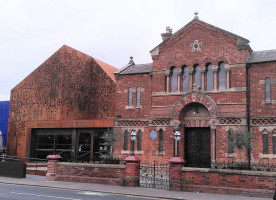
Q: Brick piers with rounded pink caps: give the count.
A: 3